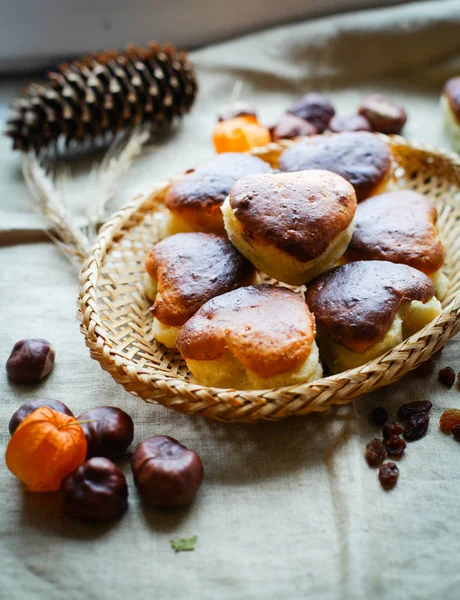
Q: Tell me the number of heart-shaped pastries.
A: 7